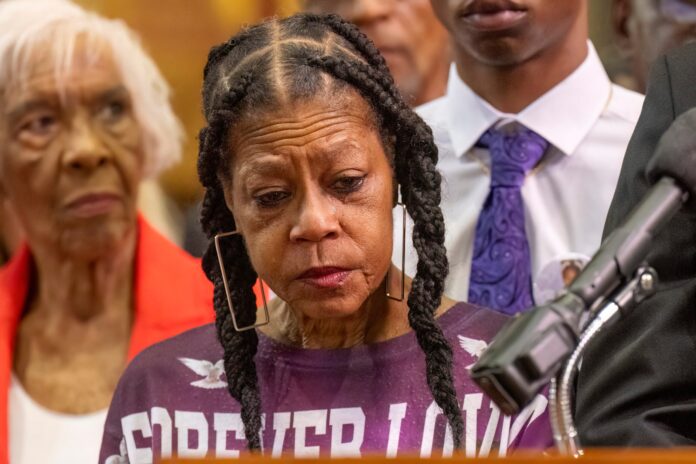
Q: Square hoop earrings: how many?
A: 2